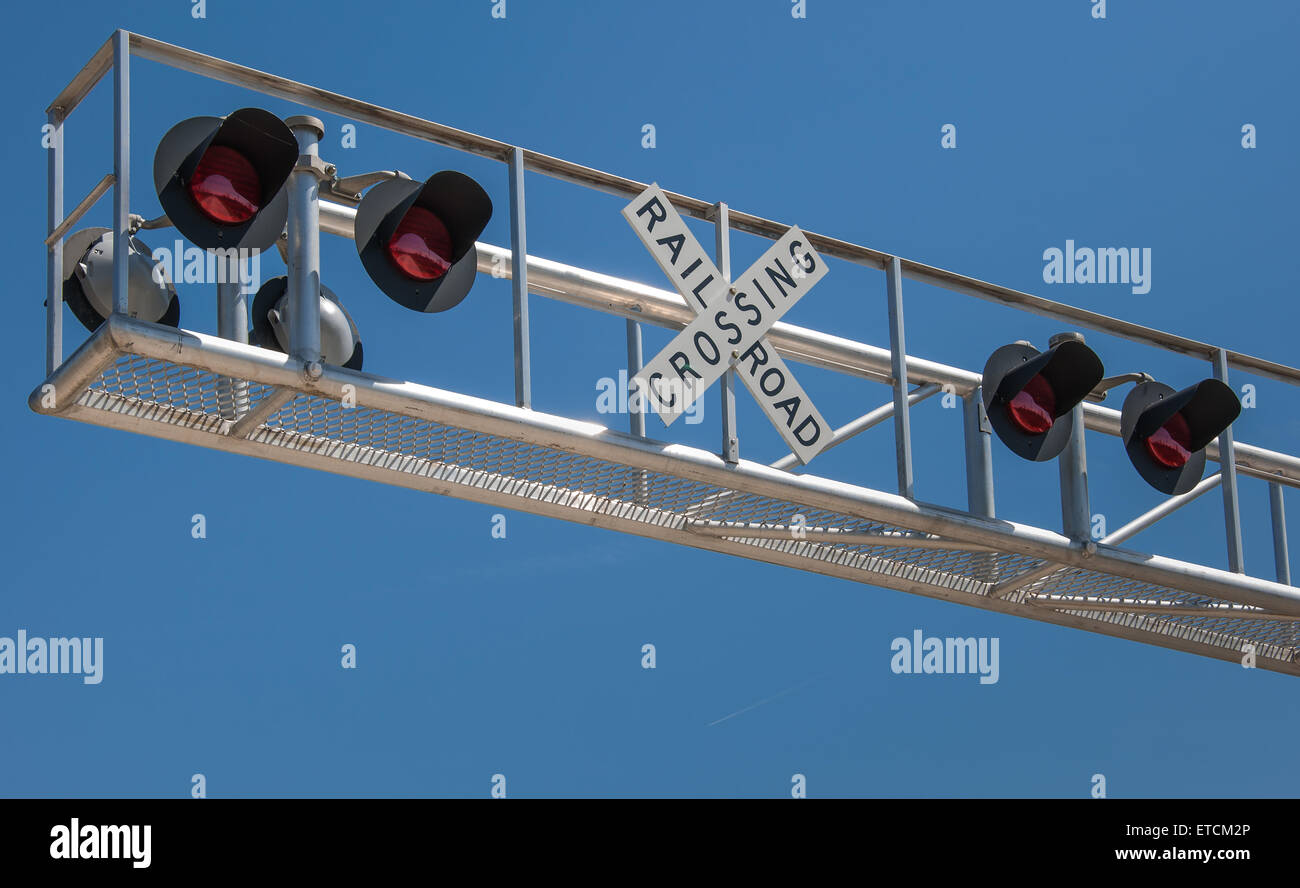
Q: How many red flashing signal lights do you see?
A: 4